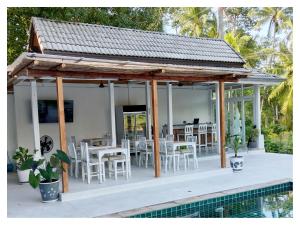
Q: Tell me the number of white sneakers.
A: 0